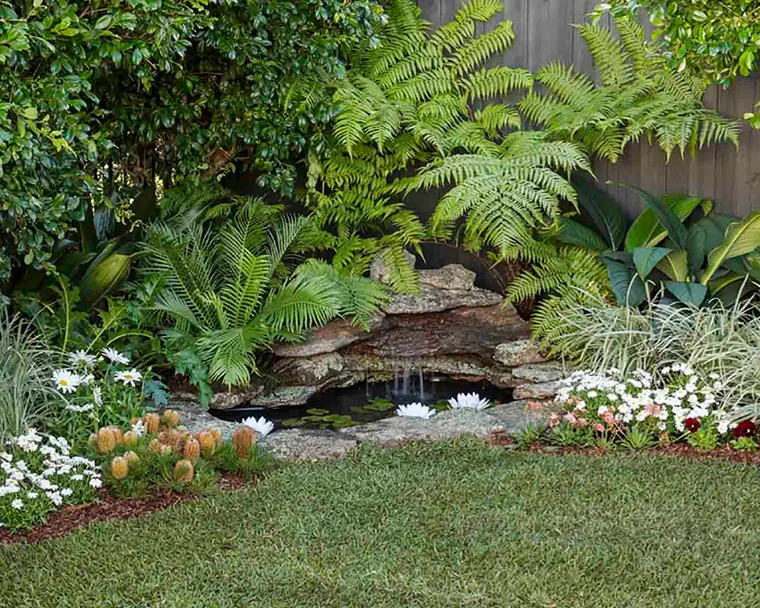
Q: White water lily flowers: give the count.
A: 3